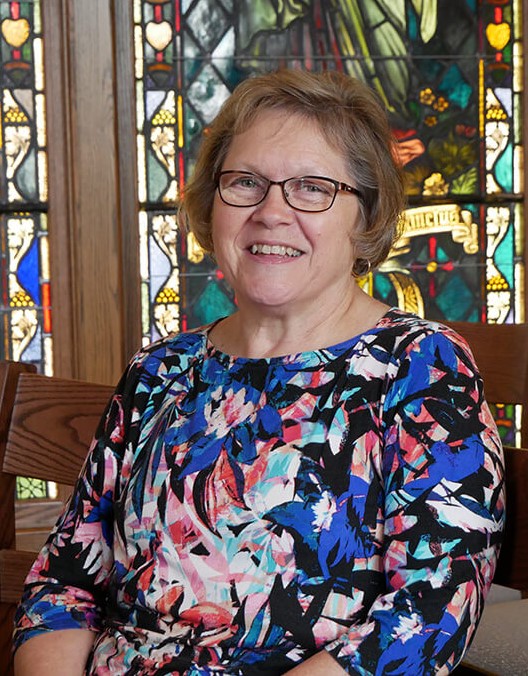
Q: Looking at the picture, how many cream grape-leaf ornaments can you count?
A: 9